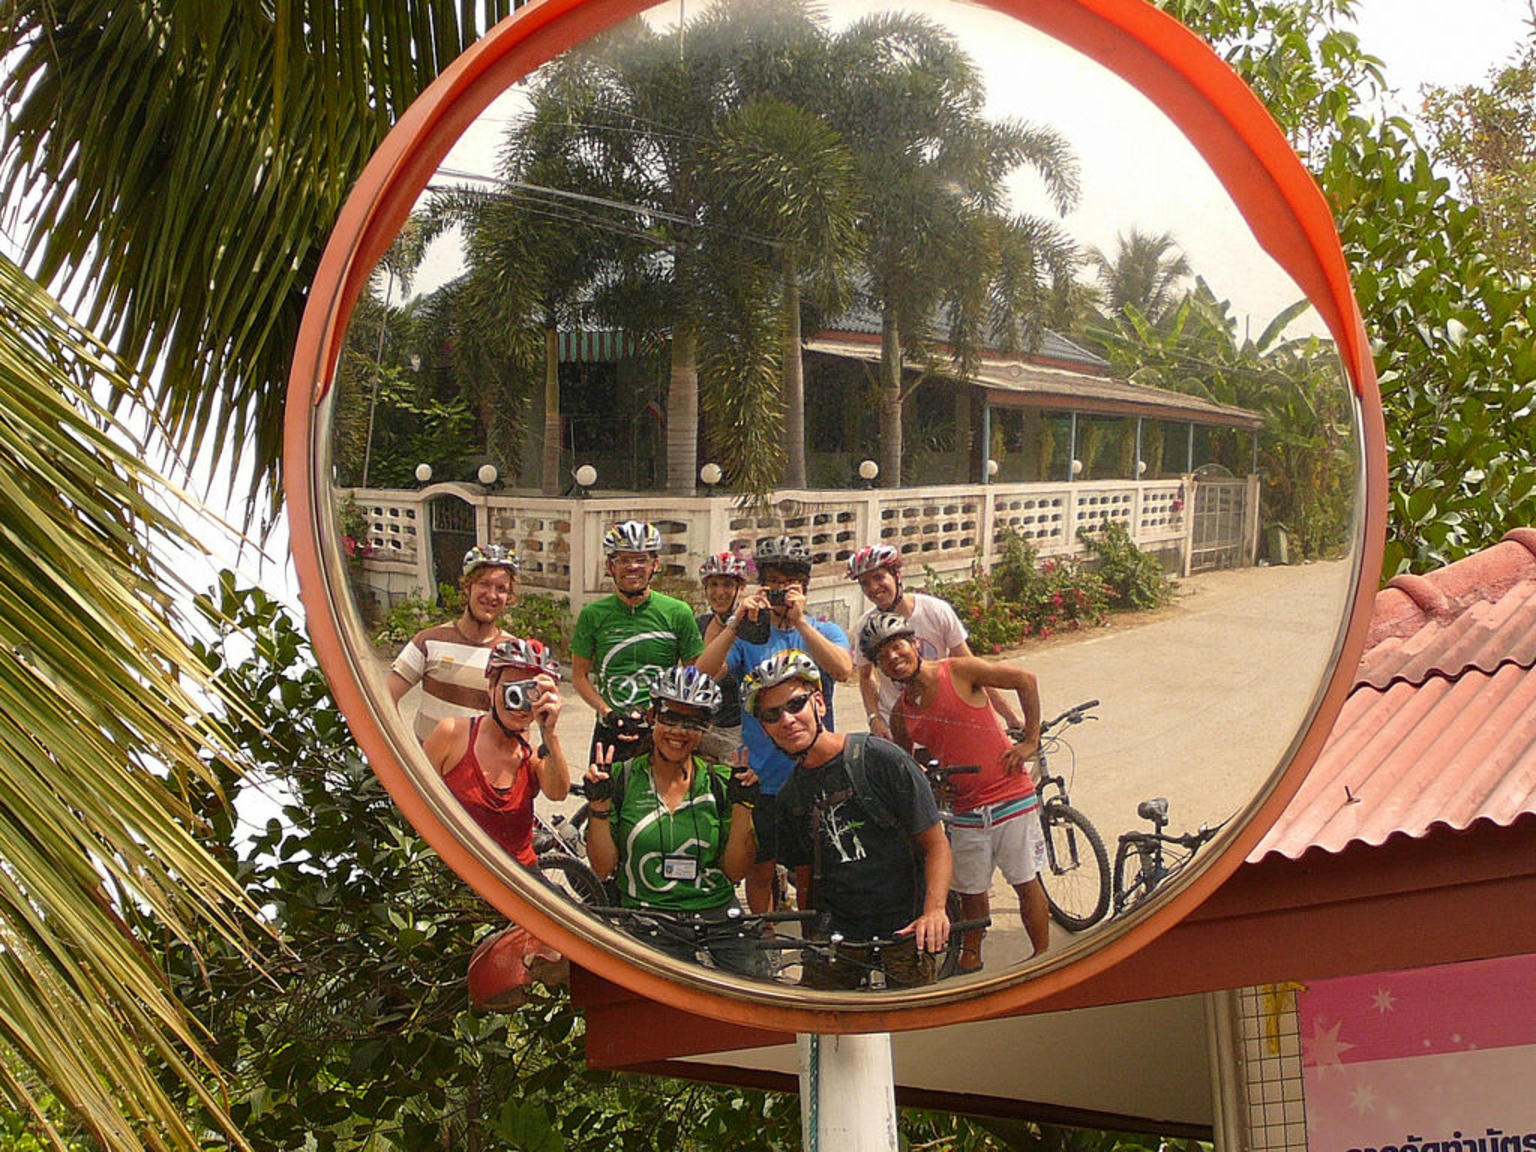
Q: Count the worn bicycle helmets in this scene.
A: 9